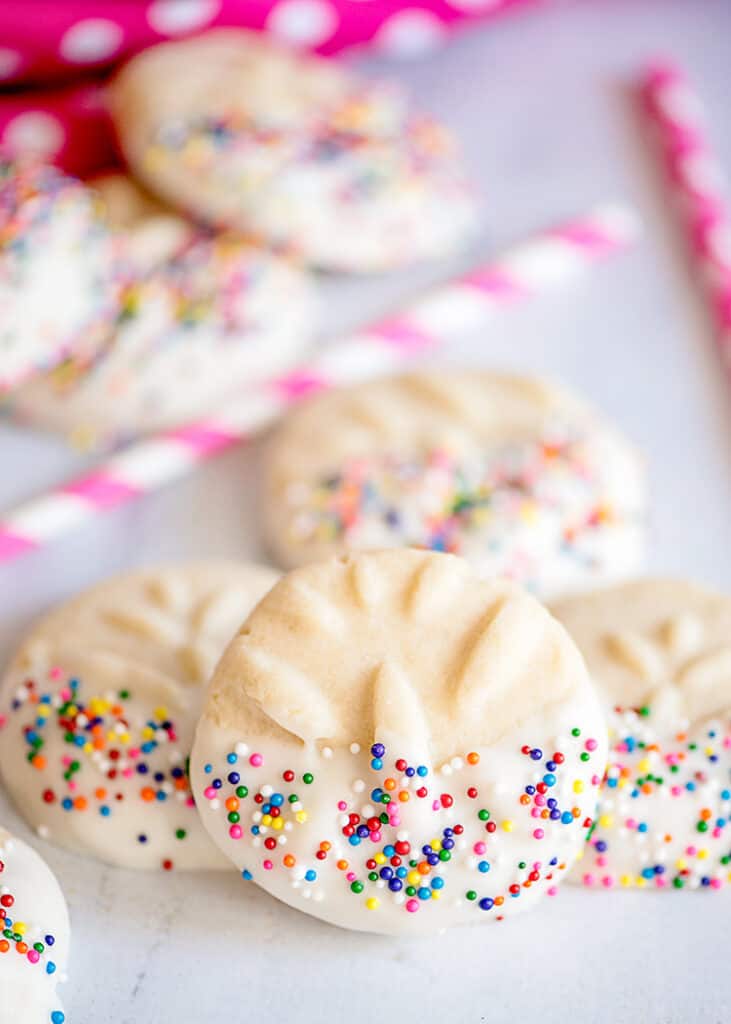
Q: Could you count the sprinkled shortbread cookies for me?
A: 8